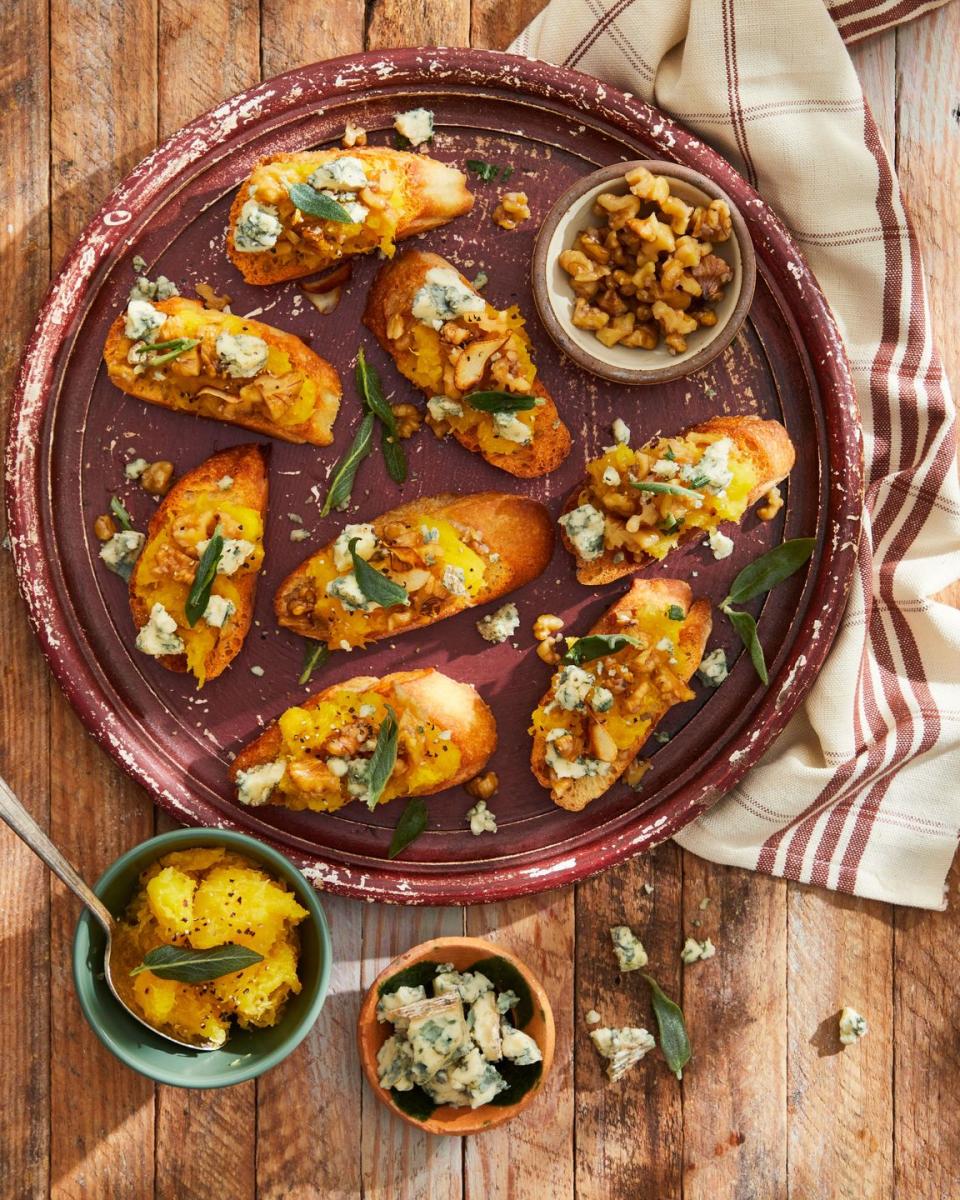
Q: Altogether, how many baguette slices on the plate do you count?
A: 8